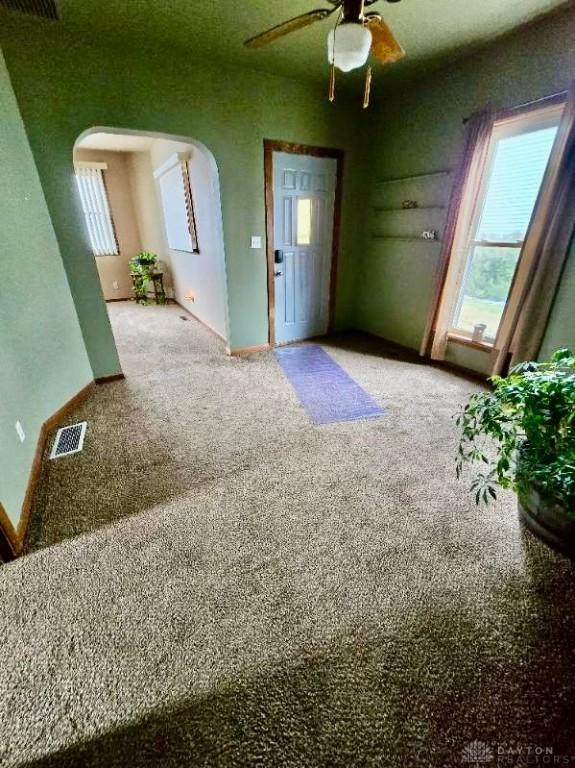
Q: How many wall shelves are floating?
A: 3